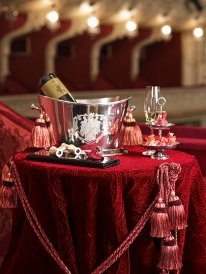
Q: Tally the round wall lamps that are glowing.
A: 5